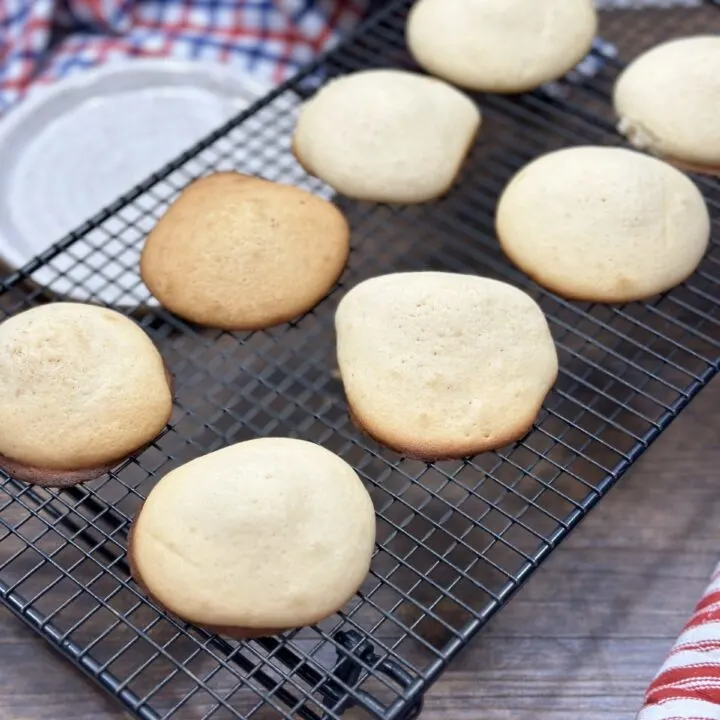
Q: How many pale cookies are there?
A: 7